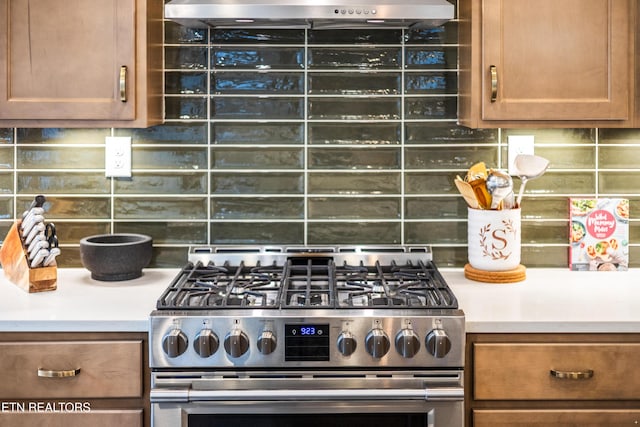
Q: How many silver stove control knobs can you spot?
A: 8